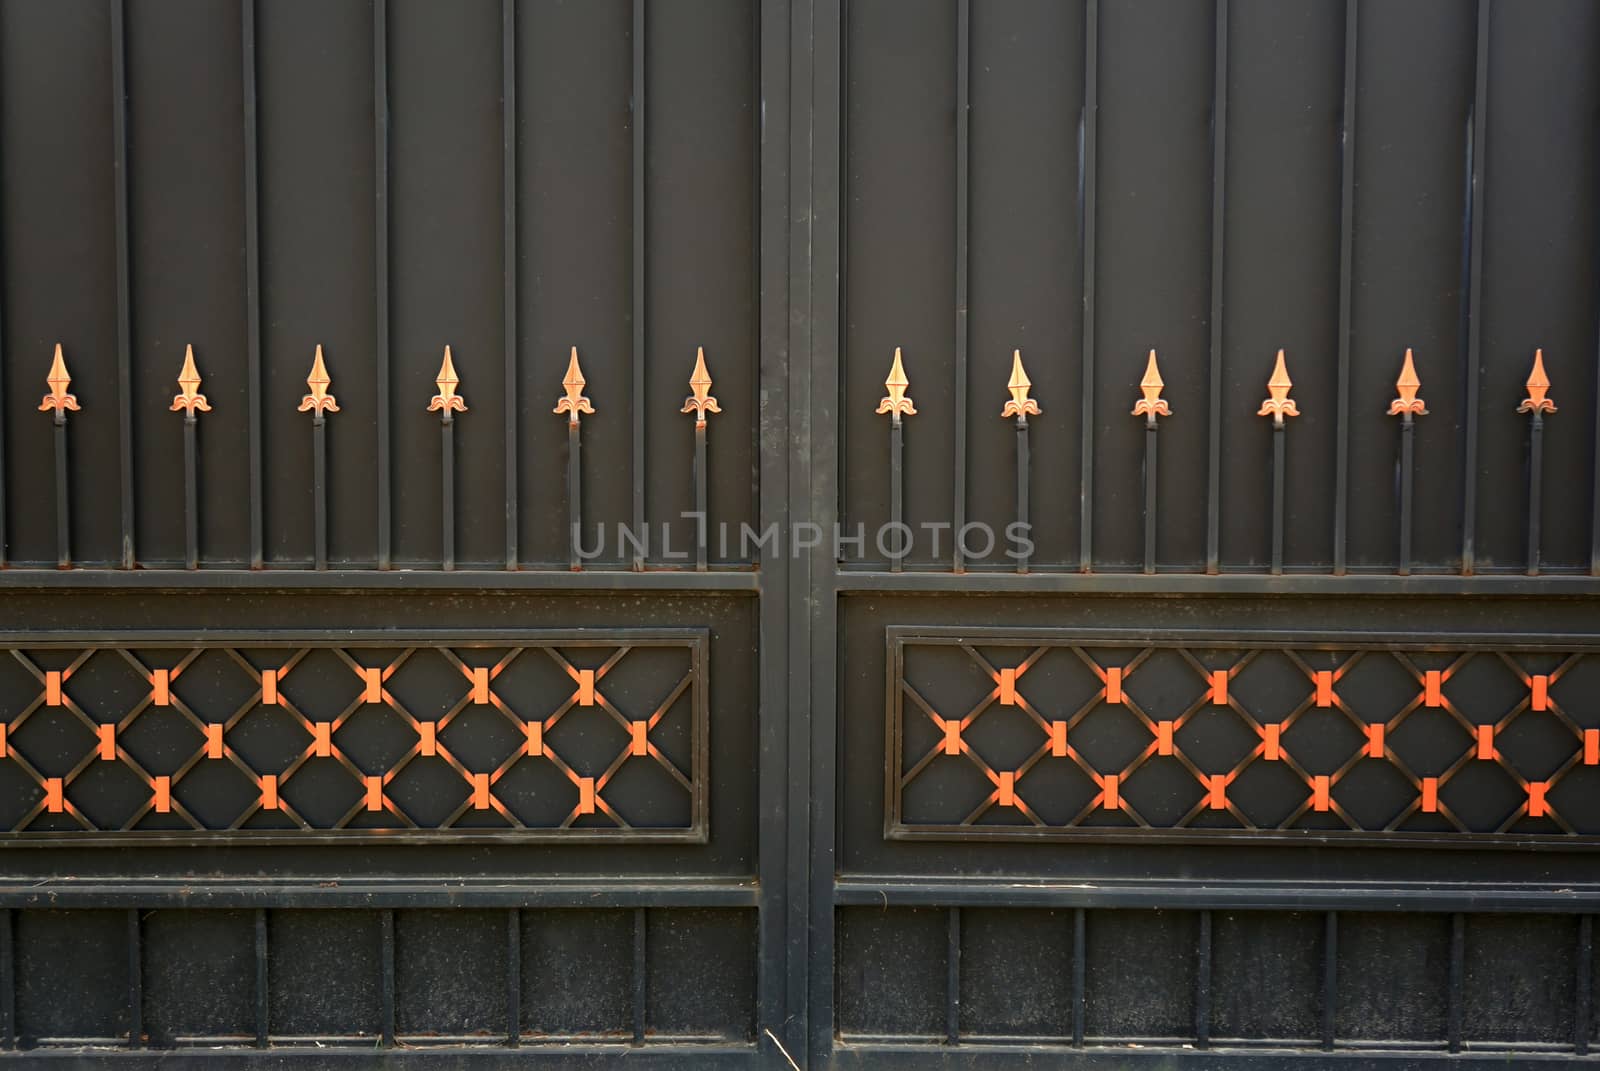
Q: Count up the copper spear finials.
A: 12